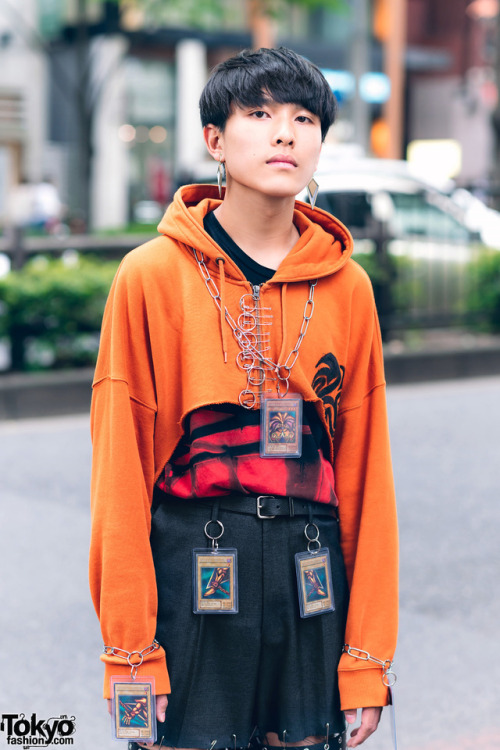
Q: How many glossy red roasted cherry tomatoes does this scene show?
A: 0